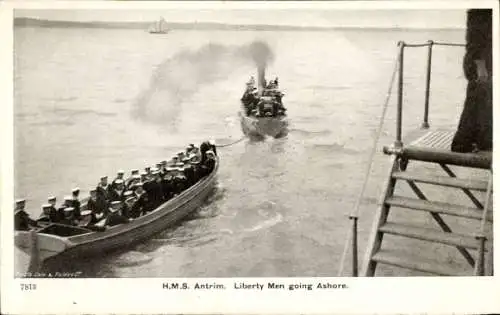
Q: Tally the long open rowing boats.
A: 1